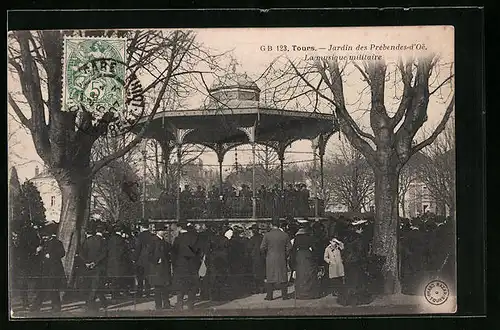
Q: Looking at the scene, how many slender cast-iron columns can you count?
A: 8